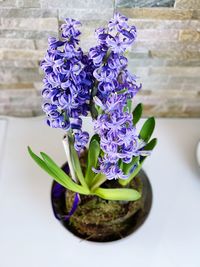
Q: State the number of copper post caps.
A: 0